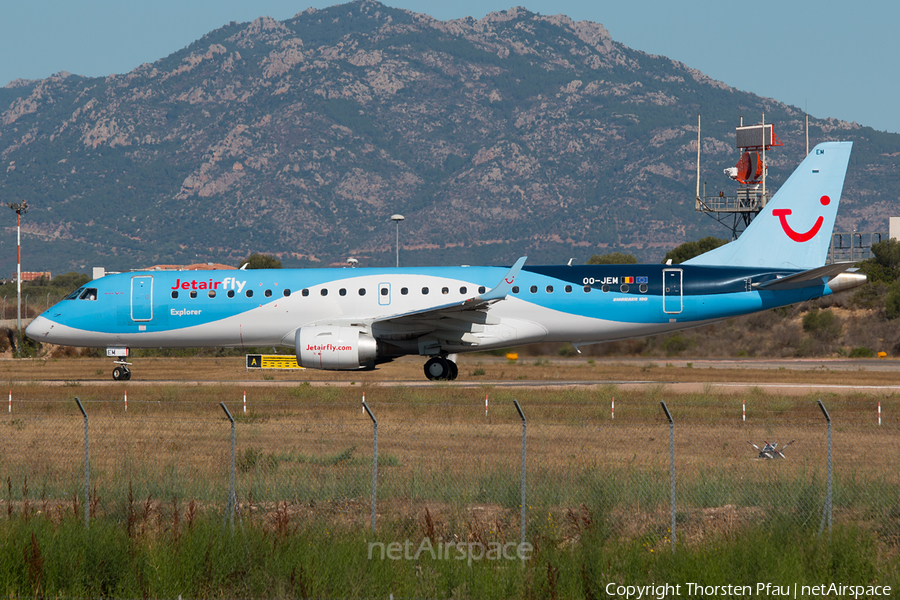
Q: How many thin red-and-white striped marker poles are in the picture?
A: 8